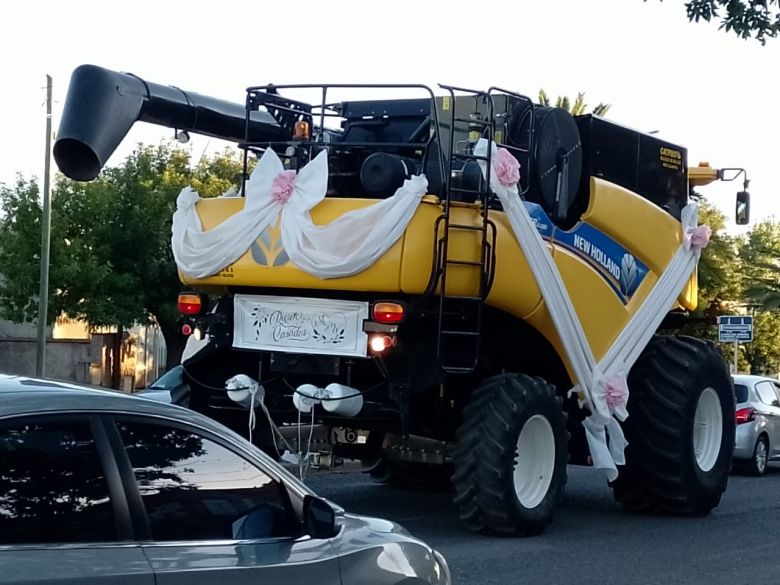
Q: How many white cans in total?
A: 3